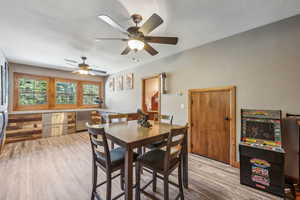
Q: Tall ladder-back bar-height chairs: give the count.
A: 4